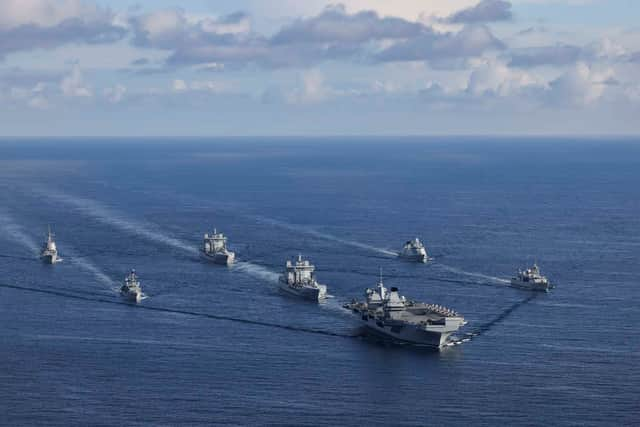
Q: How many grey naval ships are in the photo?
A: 7